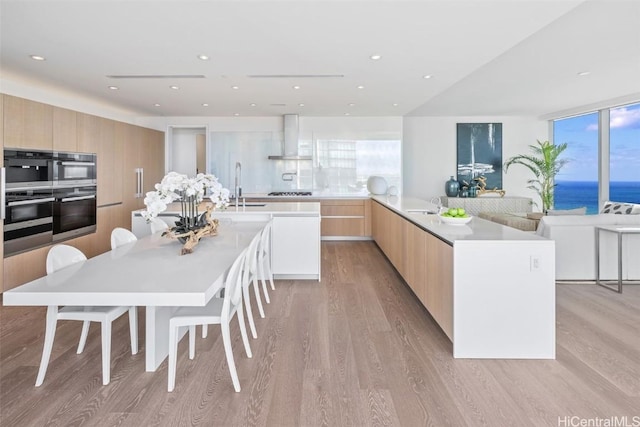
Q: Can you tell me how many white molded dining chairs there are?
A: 6